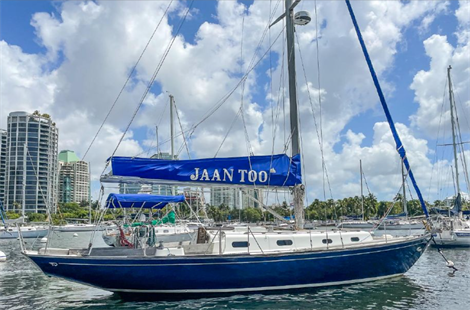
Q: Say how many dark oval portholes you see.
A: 4